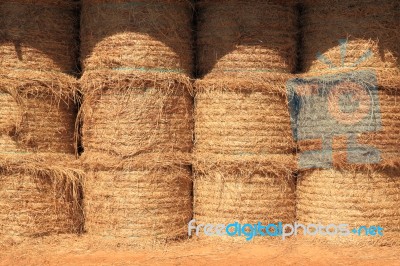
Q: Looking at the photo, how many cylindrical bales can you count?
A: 12